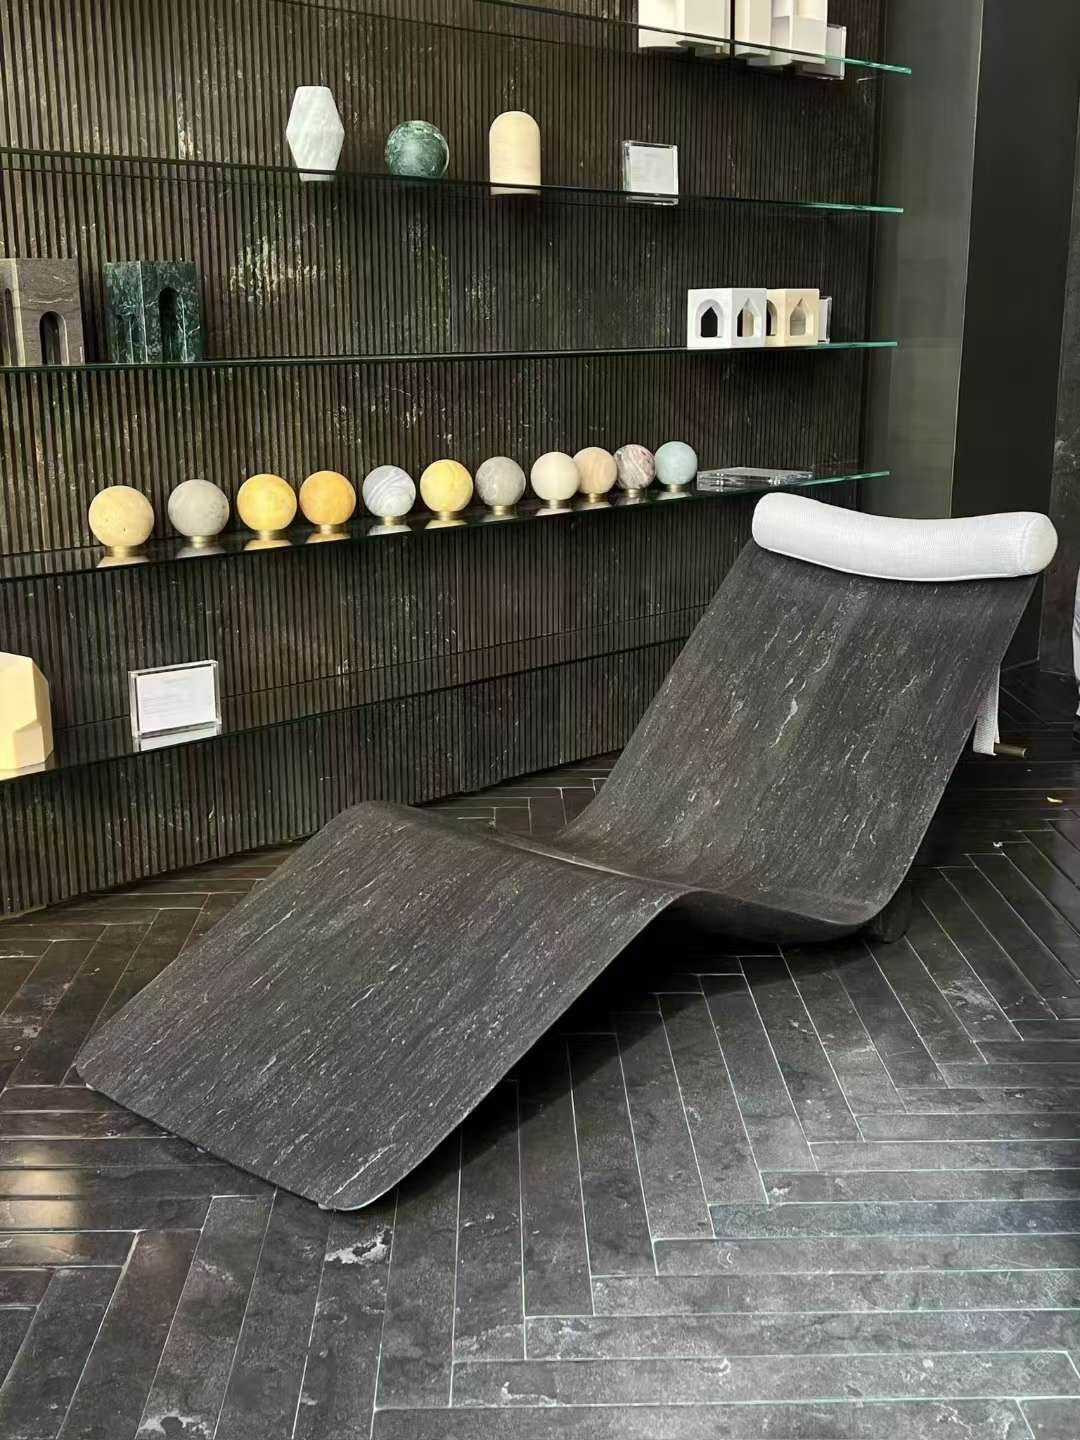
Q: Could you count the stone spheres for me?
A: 12